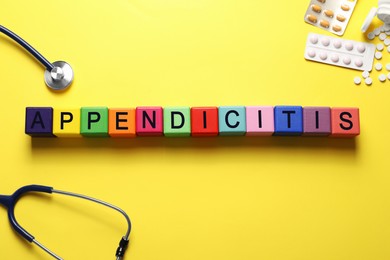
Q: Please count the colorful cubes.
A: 12